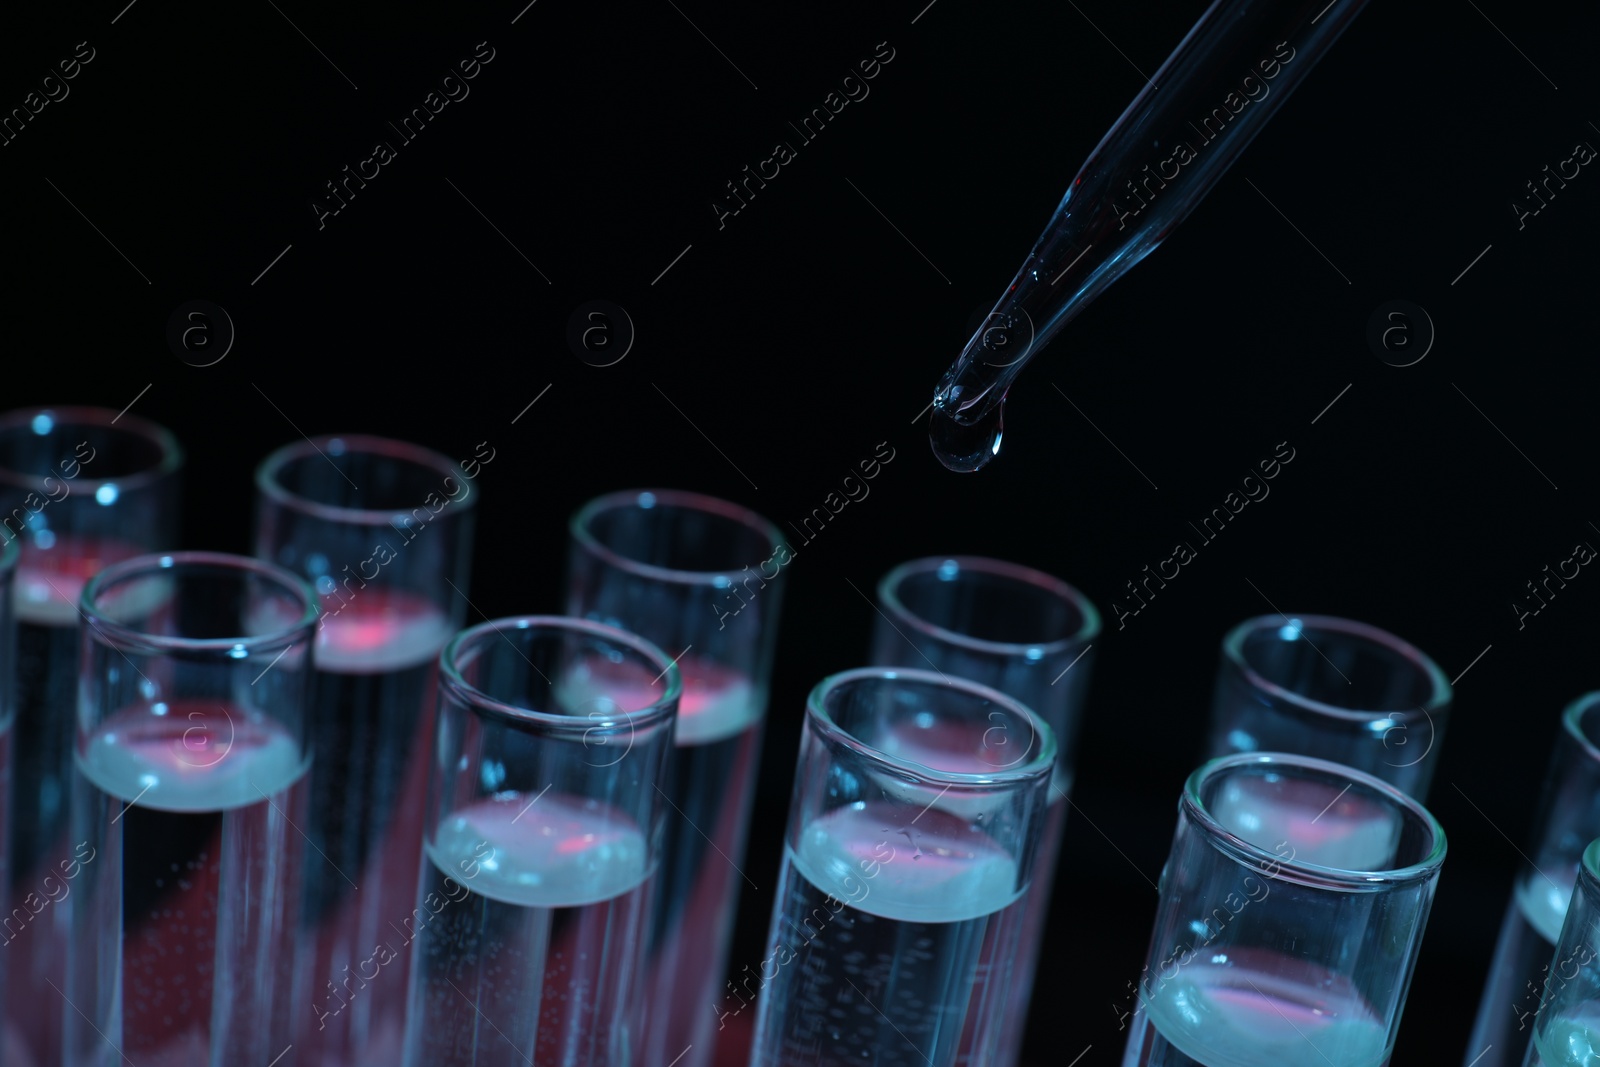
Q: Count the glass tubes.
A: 12